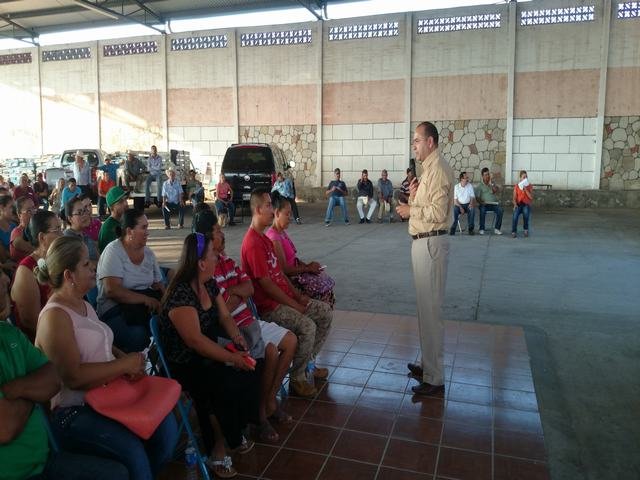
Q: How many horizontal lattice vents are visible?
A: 9